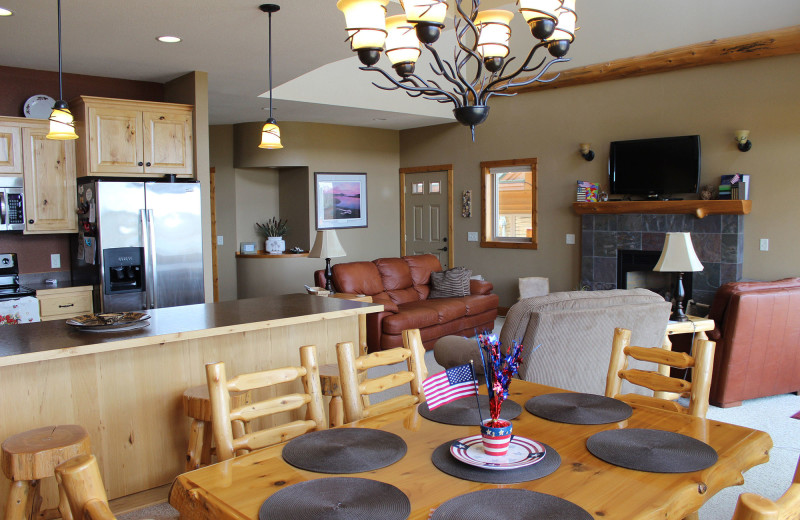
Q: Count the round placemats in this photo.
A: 7